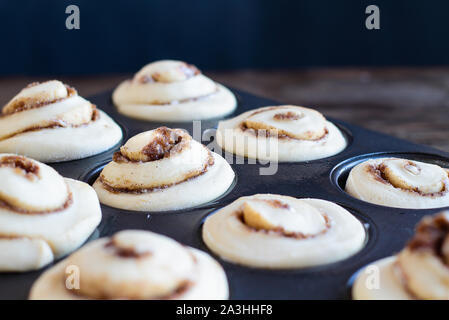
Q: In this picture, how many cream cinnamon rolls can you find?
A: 9